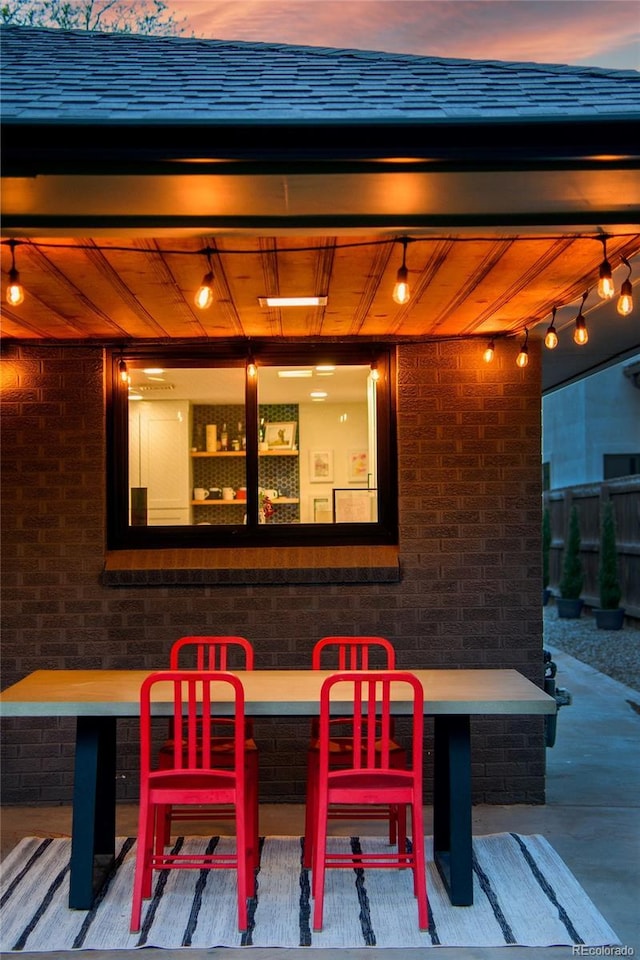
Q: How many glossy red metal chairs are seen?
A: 4